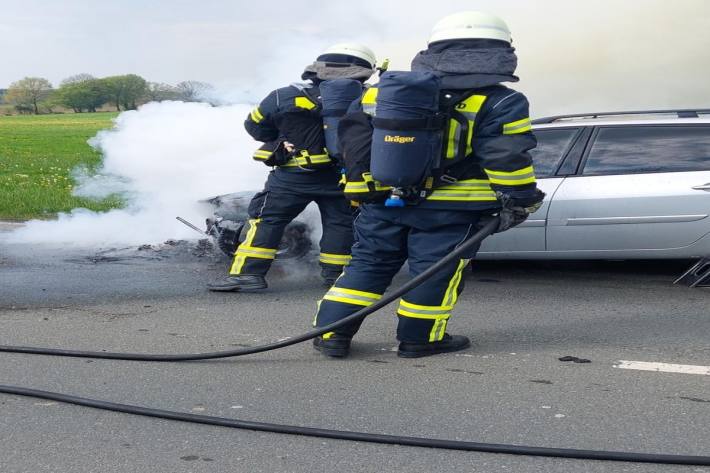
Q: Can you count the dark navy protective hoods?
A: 2